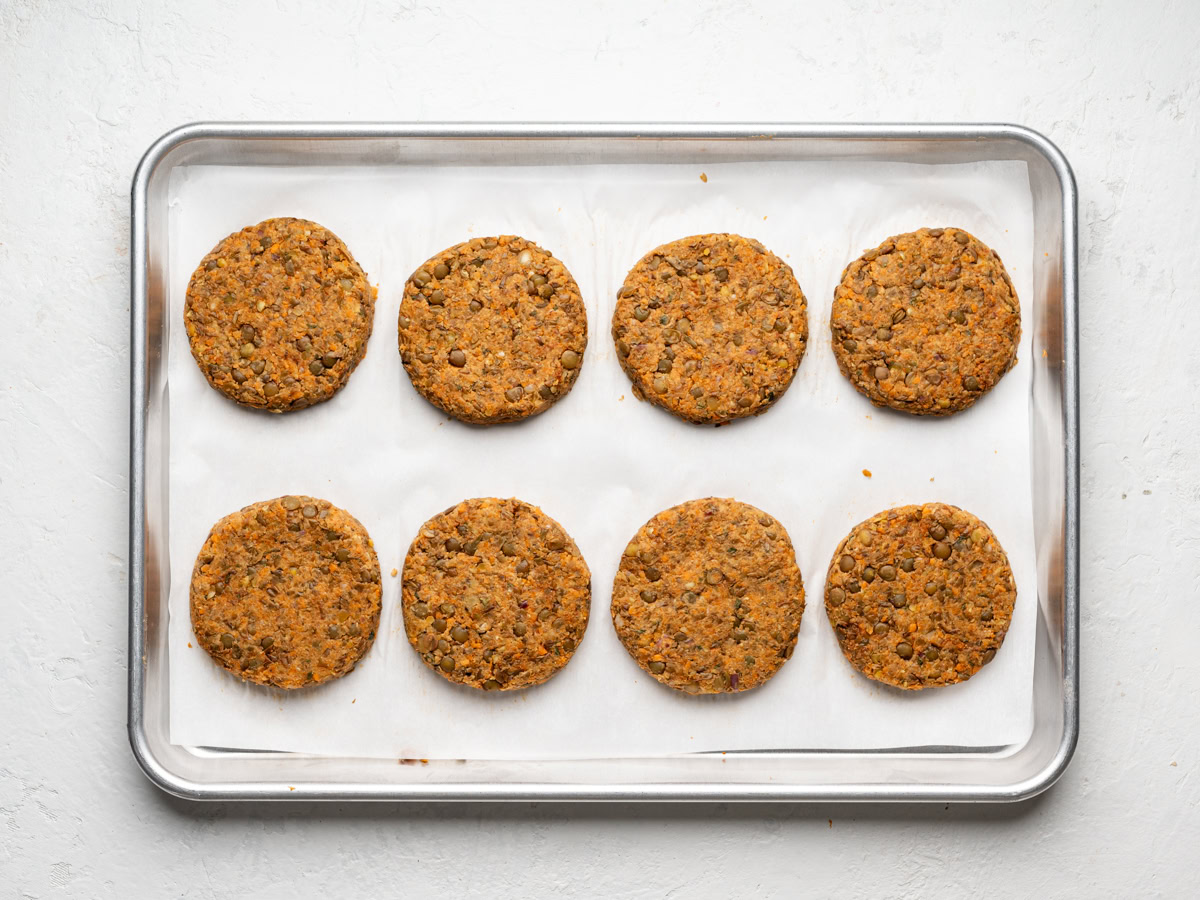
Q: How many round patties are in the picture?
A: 8